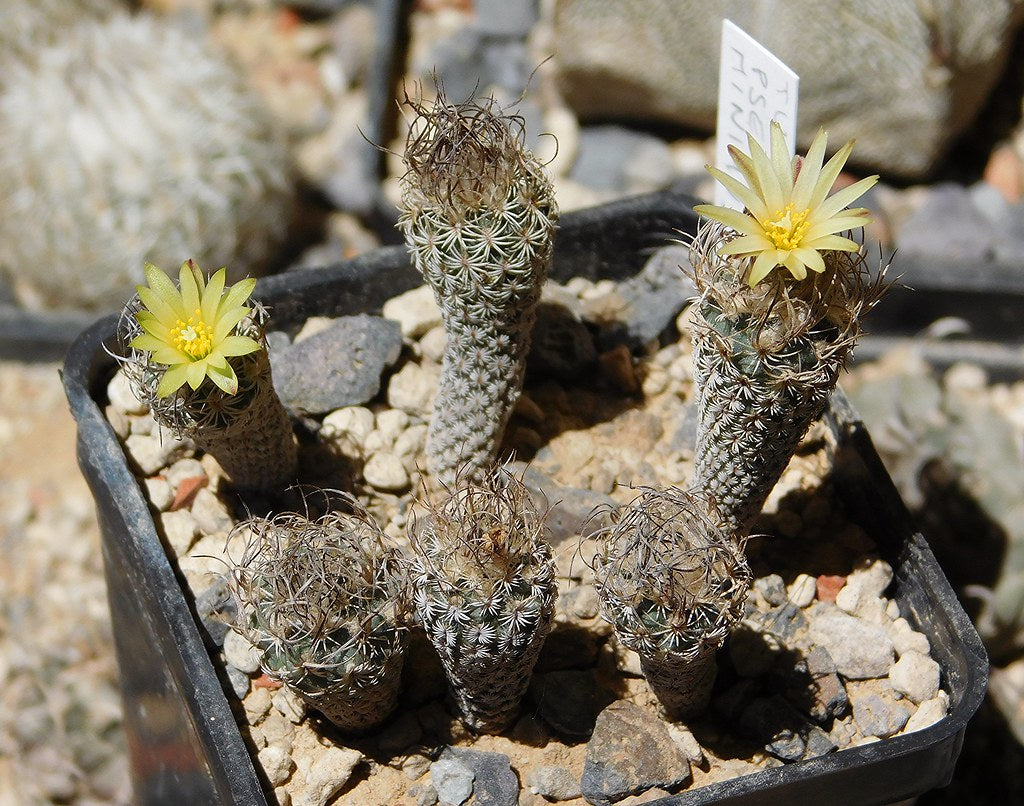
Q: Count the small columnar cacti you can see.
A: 6